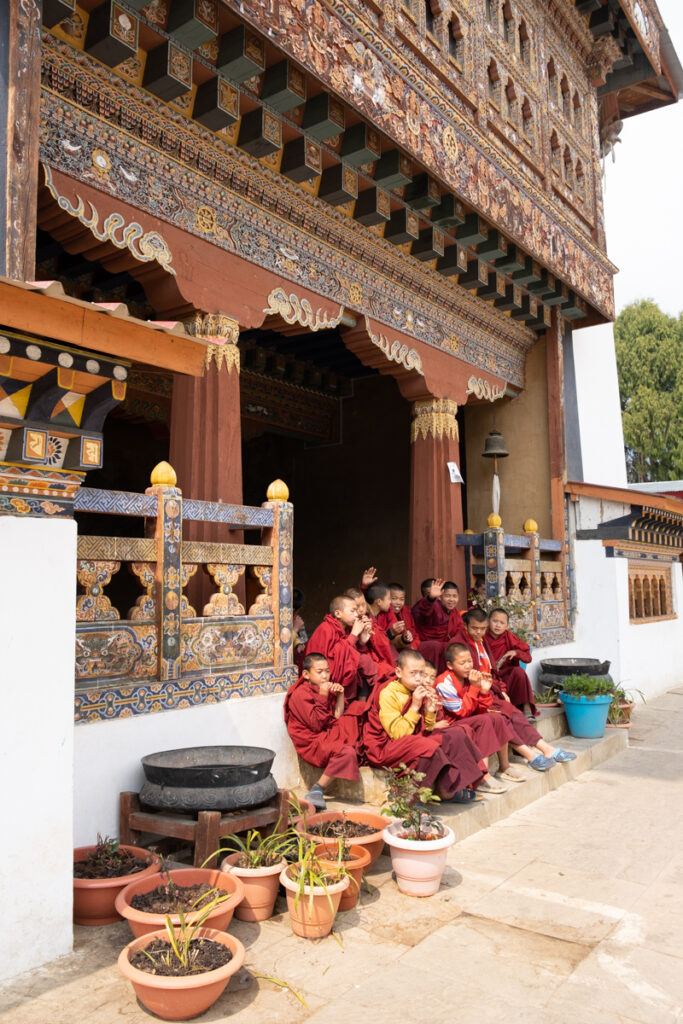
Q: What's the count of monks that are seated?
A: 12